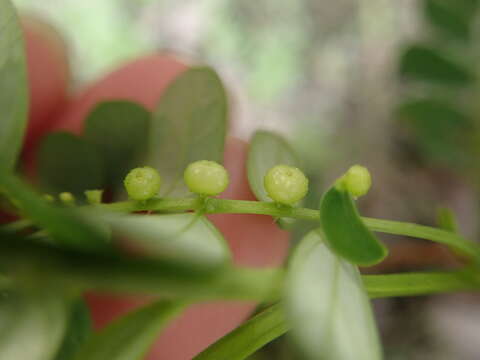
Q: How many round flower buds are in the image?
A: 4